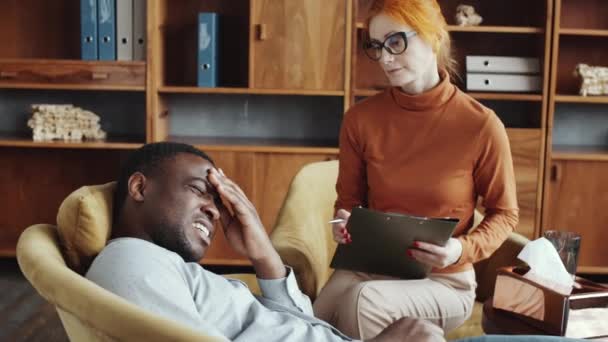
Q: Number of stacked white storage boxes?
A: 2